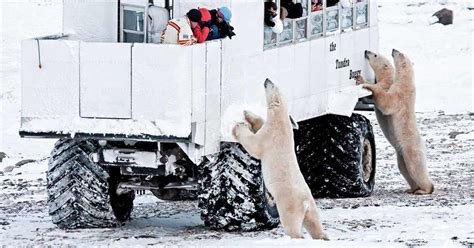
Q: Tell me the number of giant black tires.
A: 3